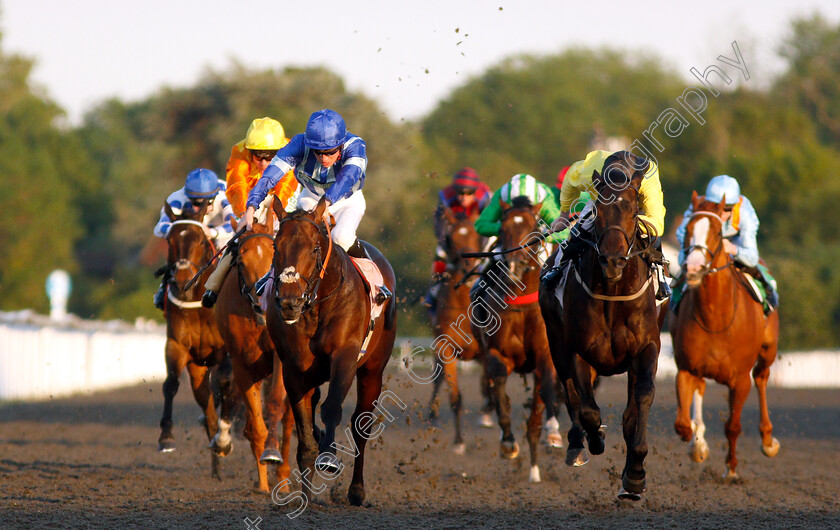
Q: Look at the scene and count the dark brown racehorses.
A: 2